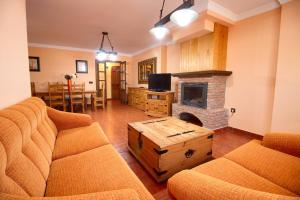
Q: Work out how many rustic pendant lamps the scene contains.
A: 2